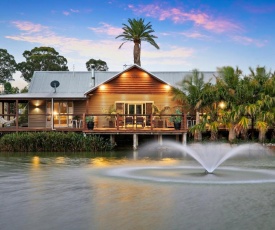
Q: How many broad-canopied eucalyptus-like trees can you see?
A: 3